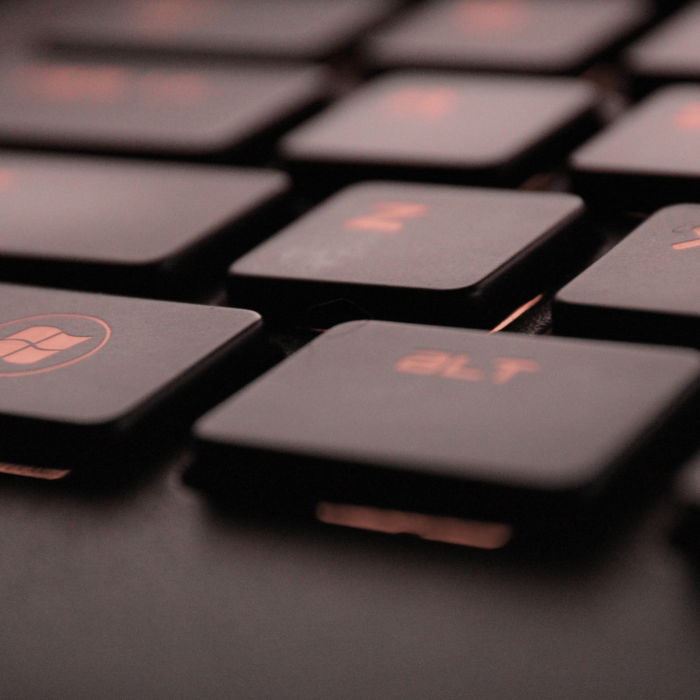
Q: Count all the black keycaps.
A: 12